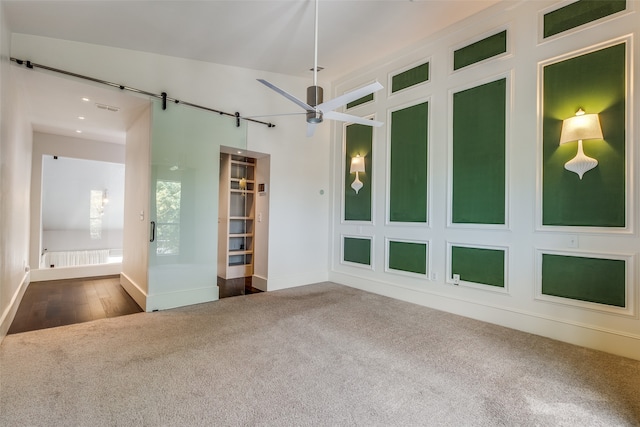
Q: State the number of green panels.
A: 12